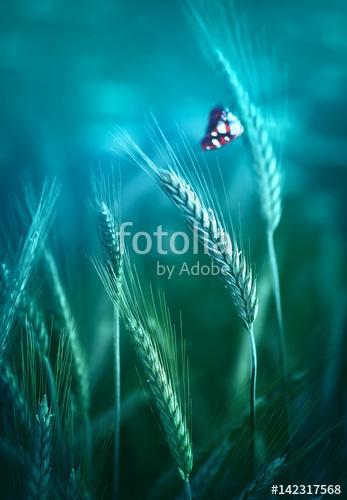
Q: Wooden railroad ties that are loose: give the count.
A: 0